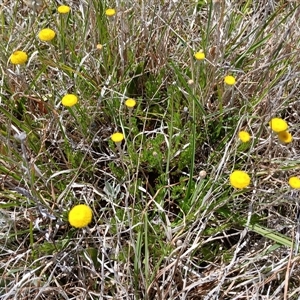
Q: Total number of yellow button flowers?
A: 15